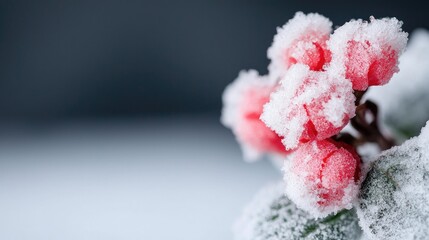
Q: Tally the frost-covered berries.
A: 5